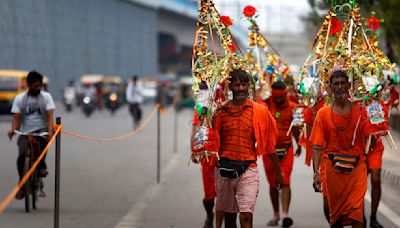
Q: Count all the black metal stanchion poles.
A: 3